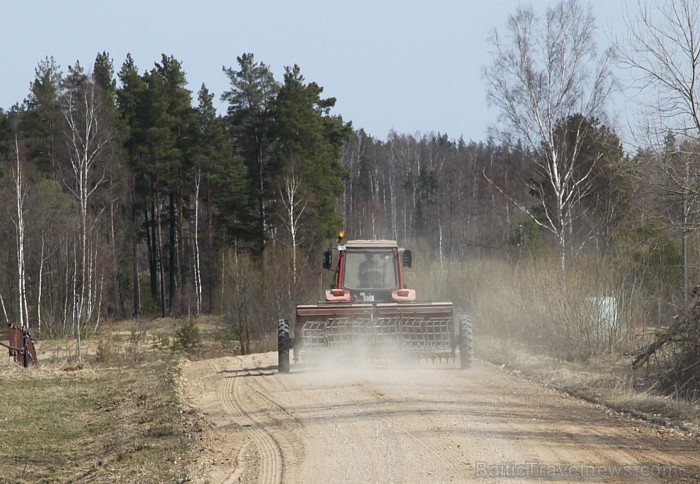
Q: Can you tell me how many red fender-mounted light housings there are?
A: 2